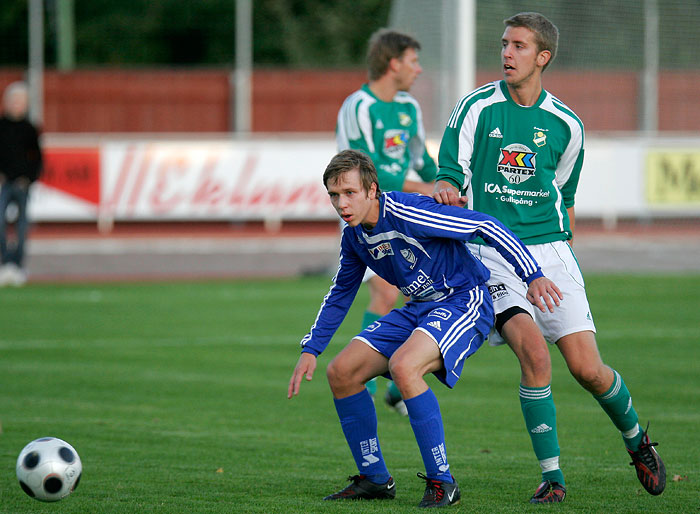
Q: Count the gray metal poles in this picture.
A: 3